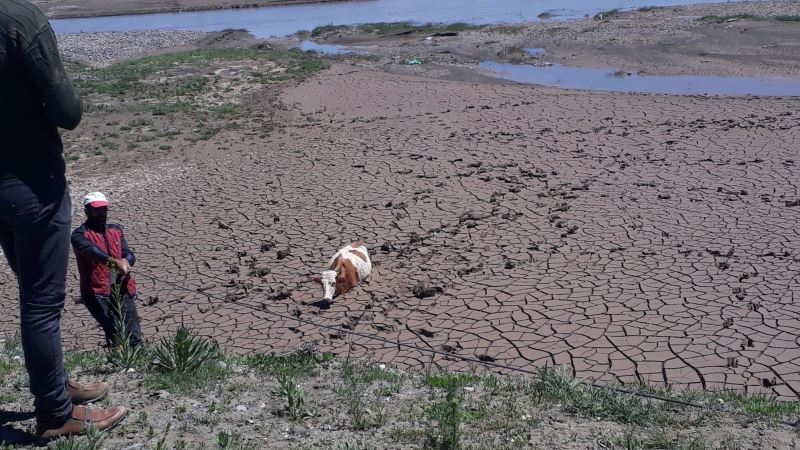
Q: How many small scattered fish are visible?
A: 0